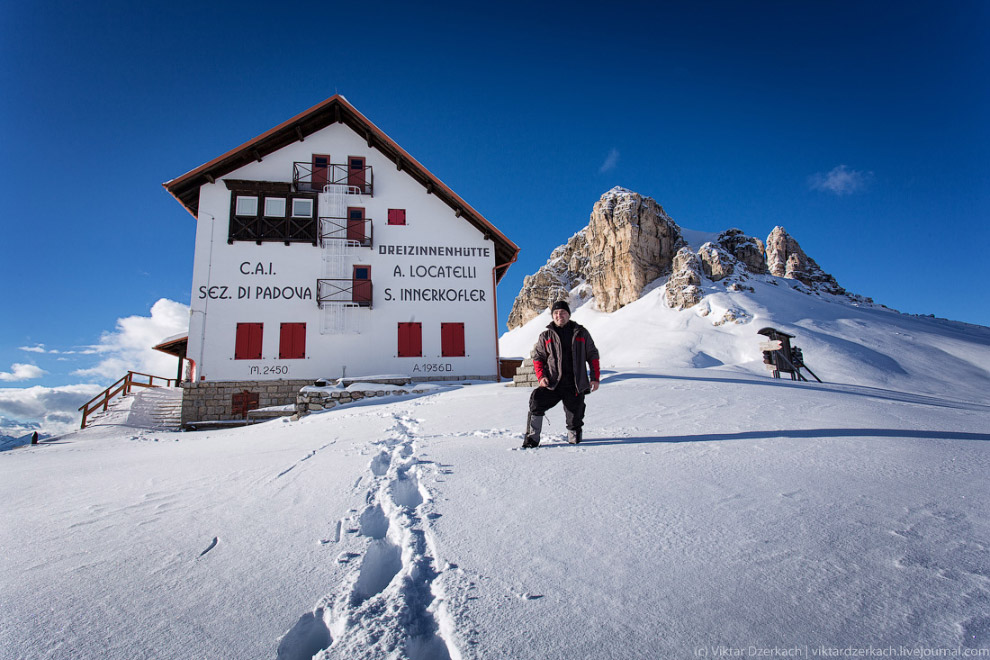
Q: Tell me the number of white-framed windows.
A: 3